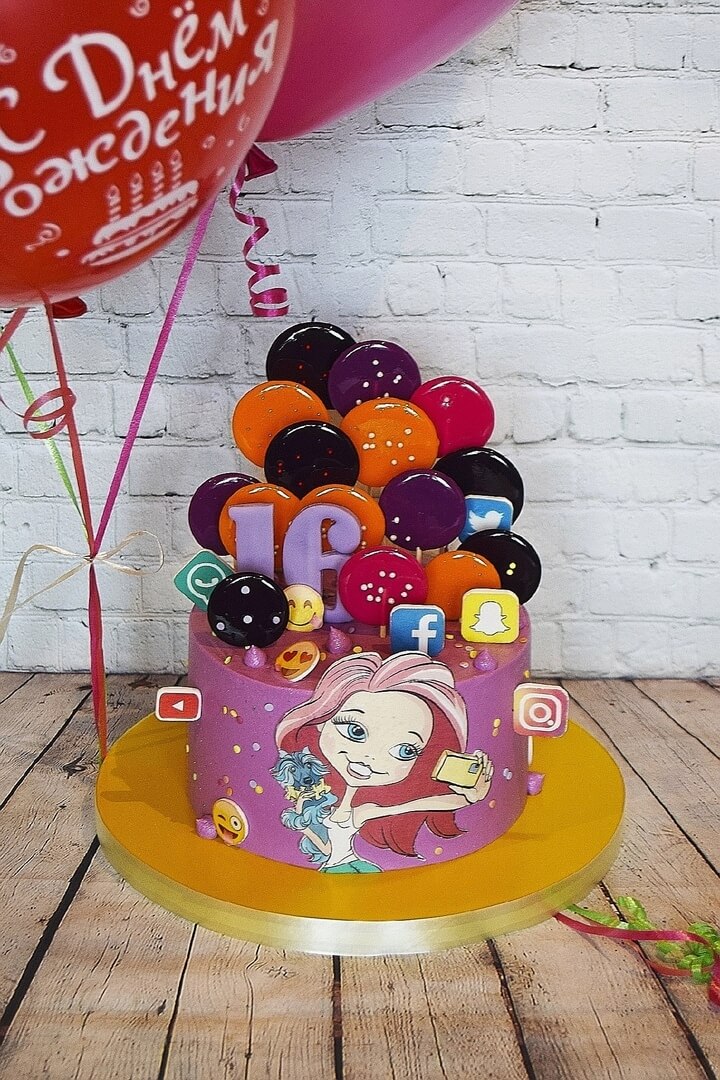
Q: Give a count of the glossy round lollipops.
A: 15